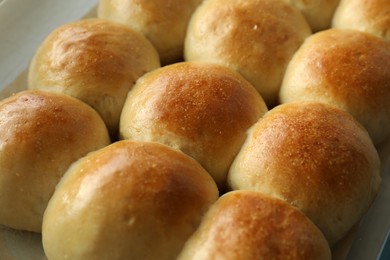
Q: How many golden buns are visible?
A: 11